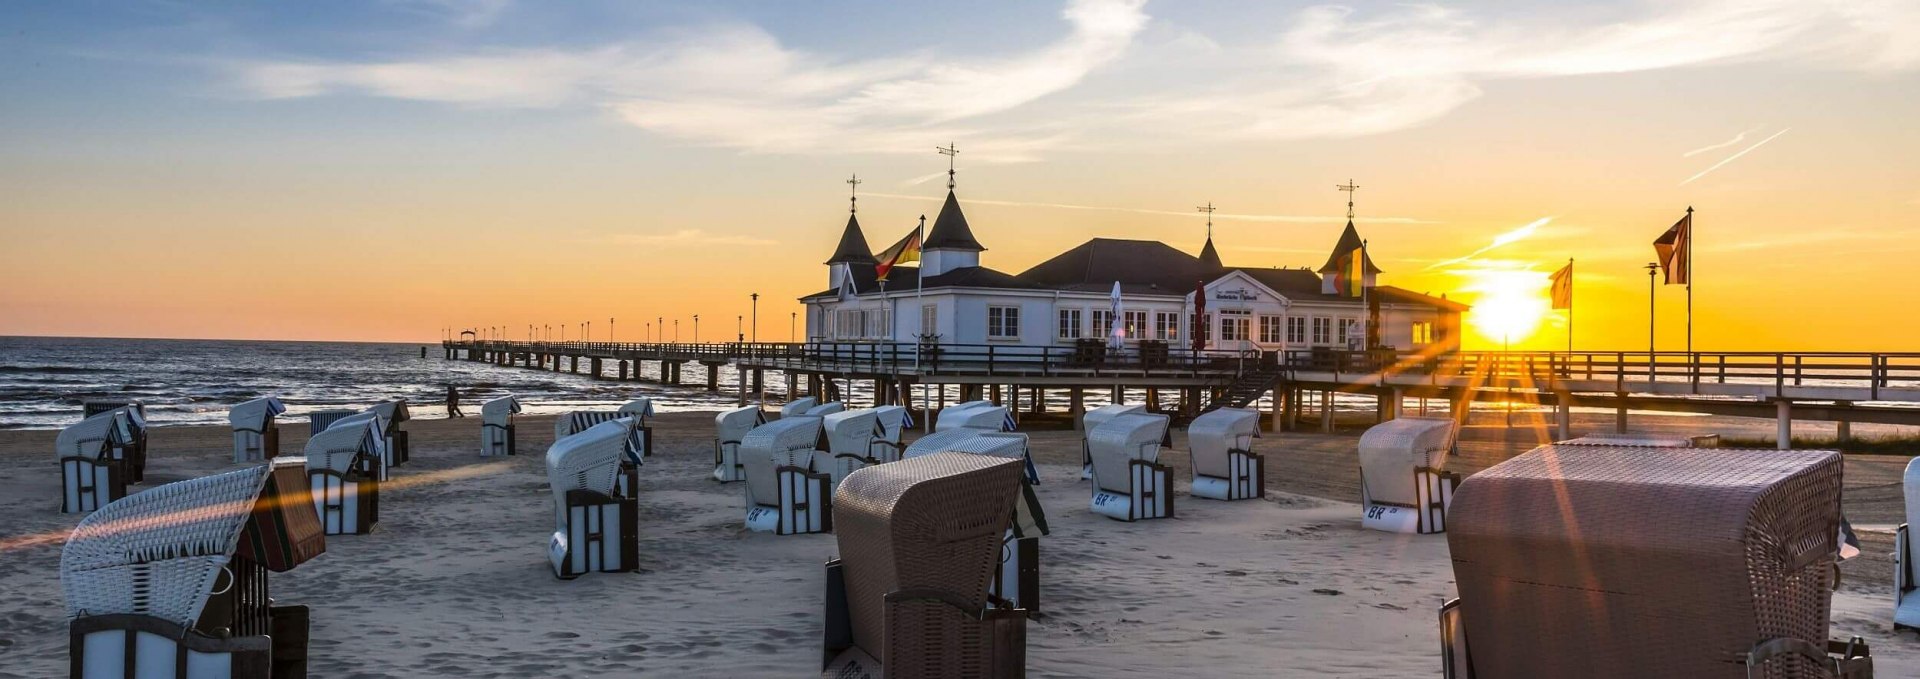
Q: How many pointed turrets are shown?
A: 4